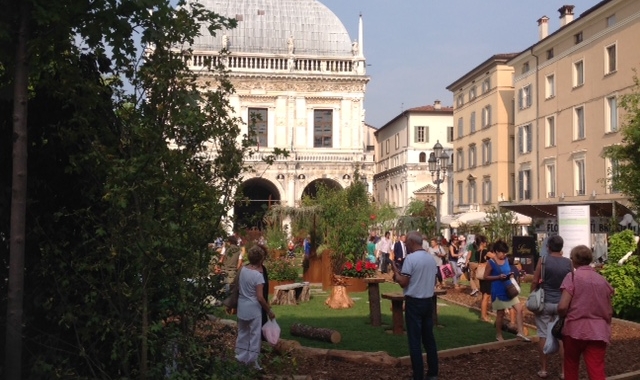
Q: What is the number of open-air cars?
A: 0